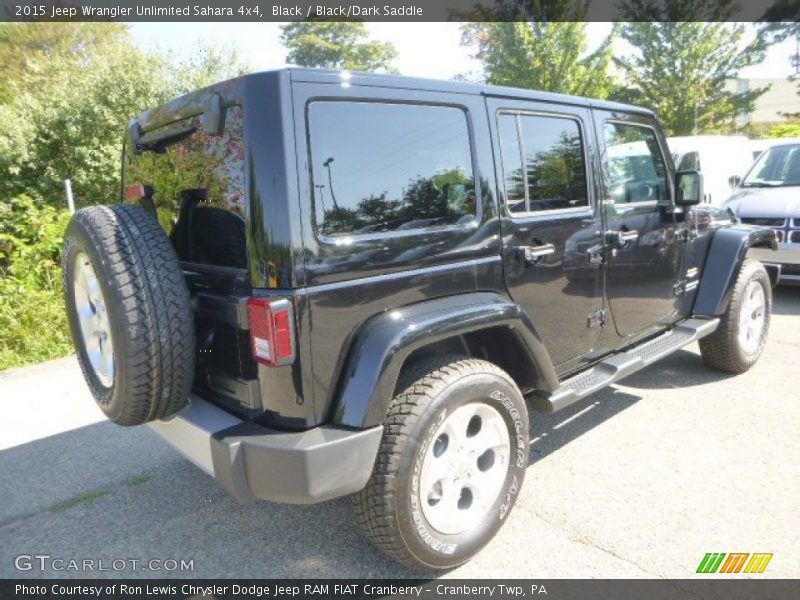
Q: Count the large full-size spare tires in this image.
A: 1